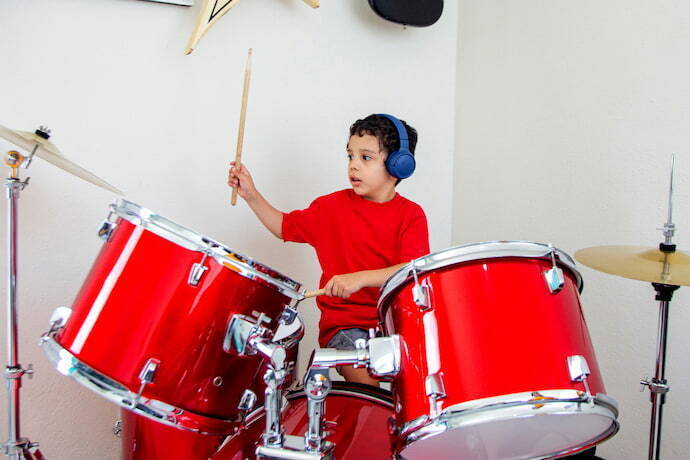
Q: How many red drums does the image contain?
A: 4